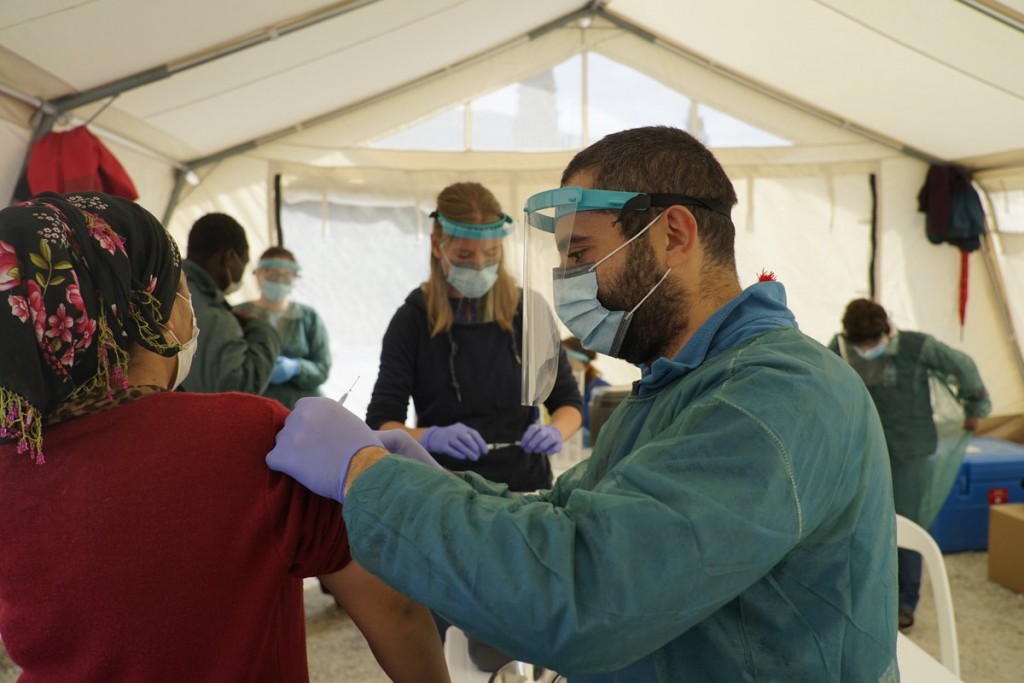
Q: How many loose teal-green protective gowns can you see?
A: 3